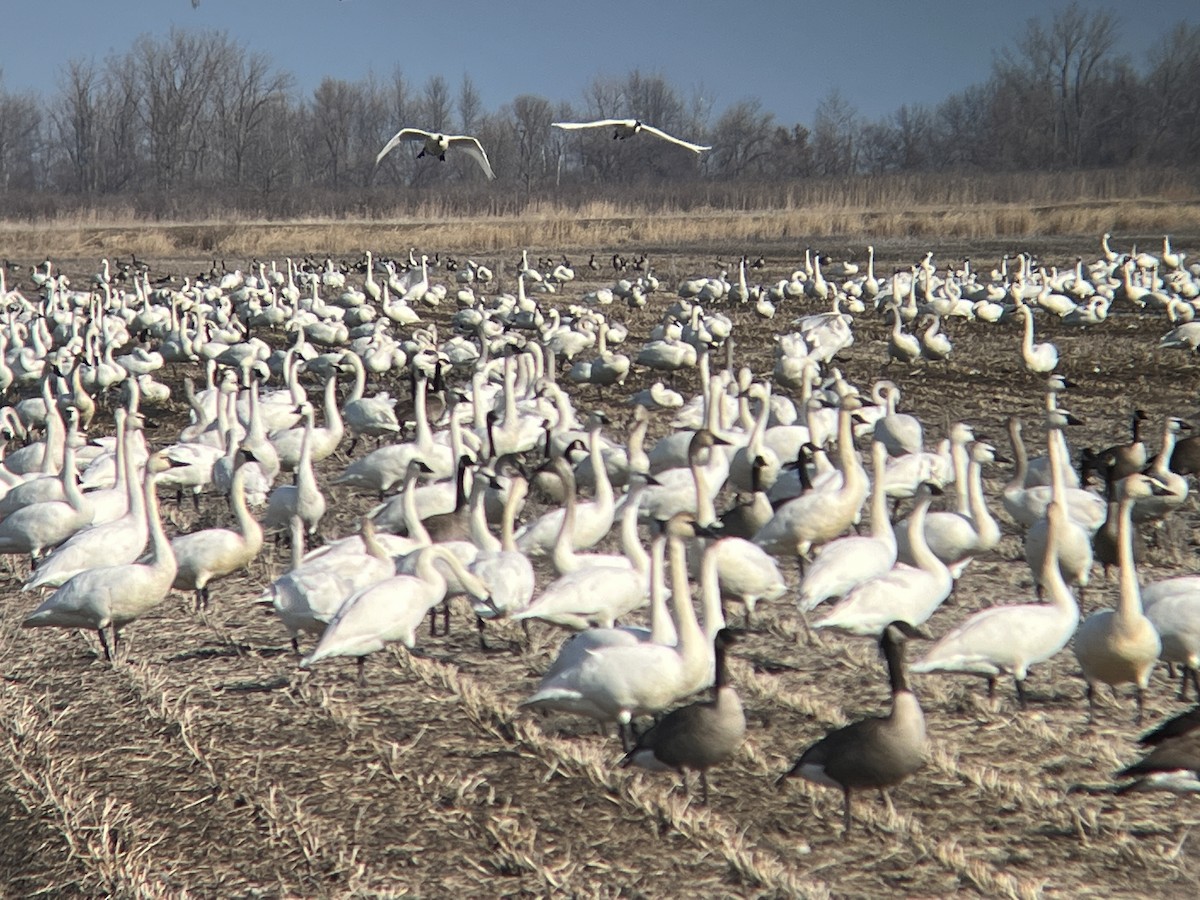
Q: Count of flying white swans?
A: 2